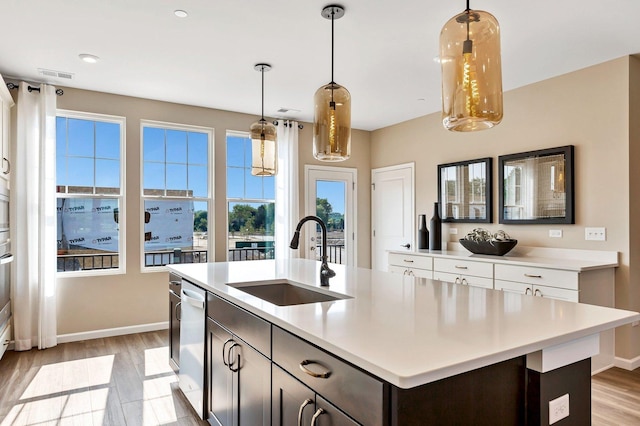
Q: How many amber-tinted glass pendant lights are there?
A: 3